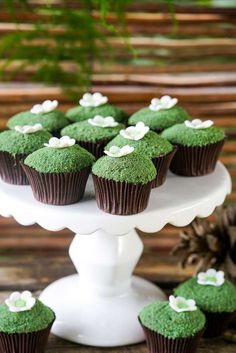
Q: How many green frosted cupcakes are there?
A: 12